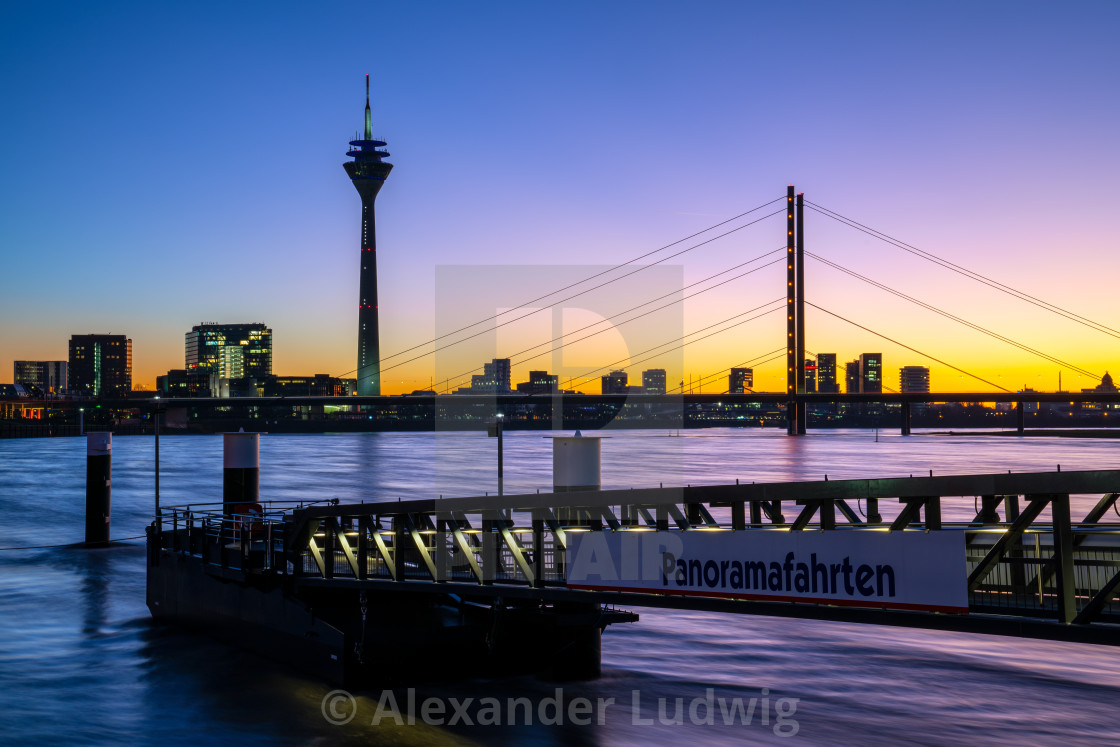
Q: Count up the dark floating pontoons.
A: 1